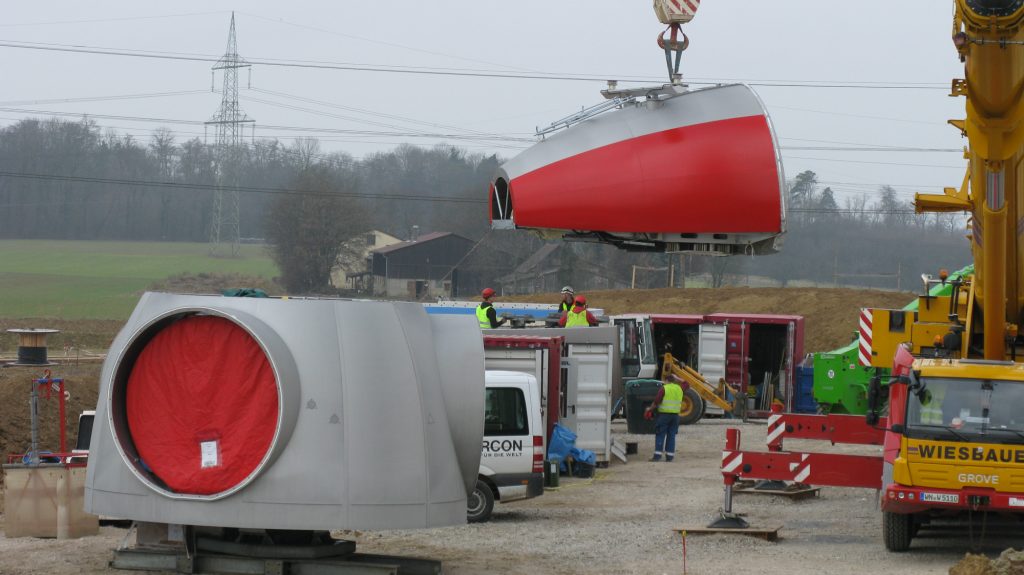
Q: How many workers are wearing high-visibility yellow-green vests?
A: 4